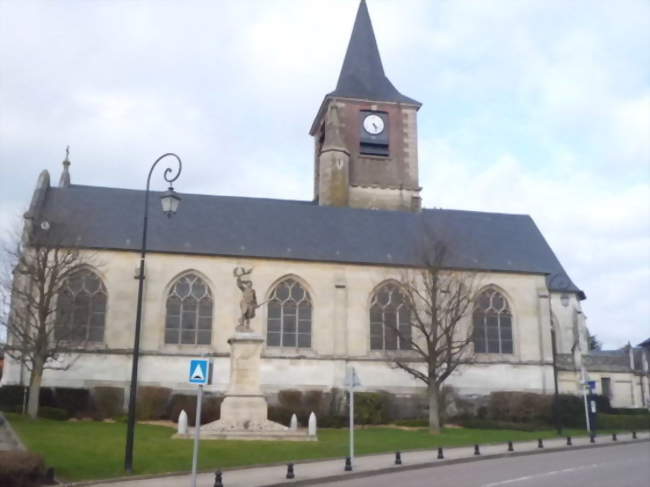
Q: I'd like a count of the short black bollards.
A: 12